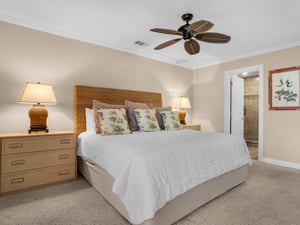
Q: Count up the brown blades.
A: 5